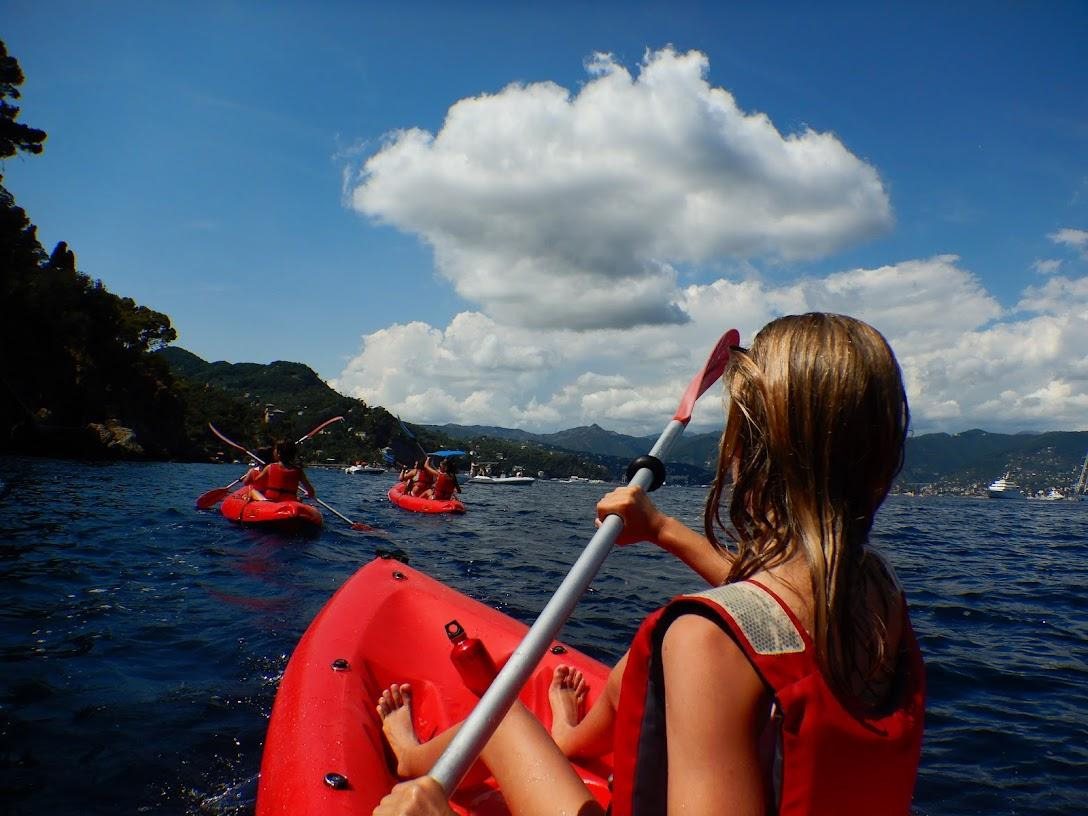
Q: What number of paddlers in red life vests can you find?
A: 5